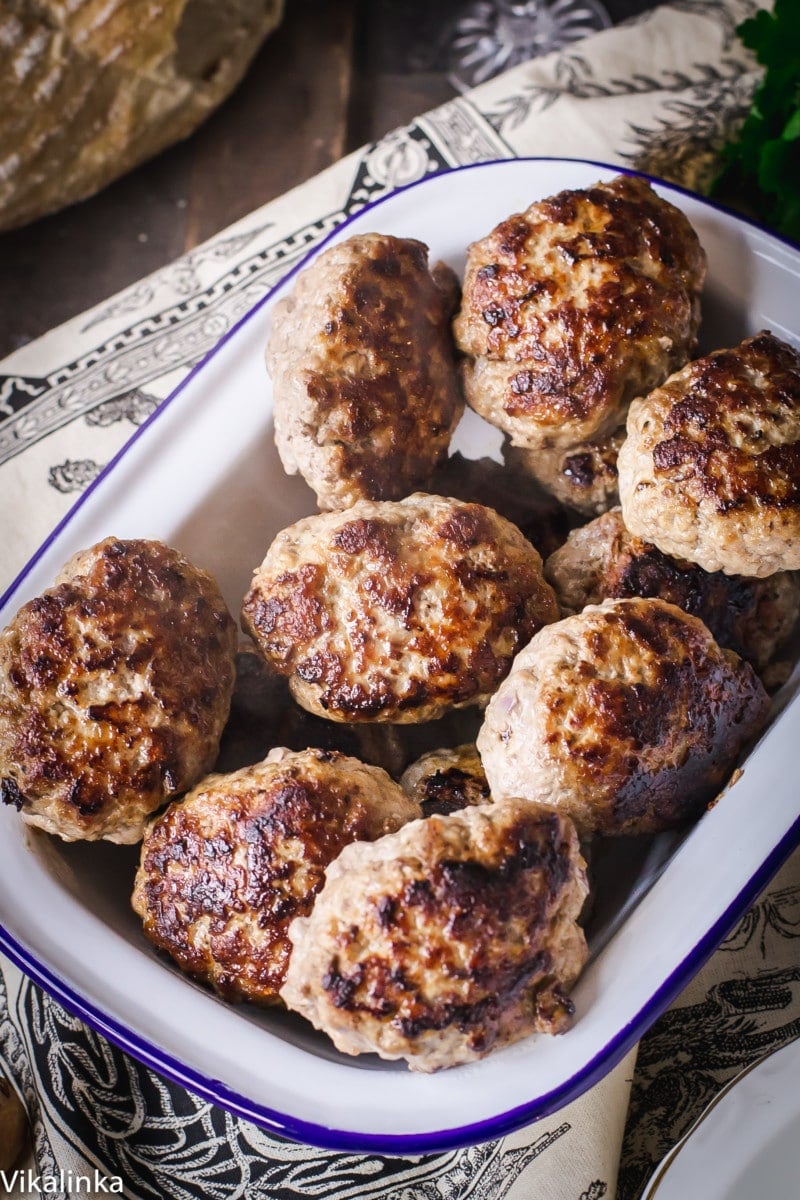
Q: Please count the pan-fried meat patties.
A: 11